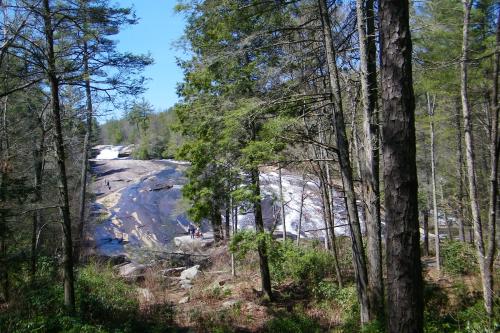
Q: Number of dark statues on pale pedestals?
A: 0